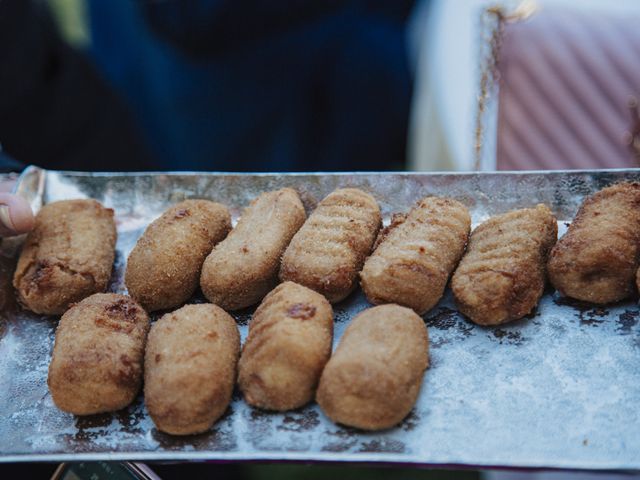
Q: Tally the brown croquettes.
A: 11